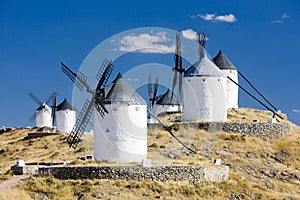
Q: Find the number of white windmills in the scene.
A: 6